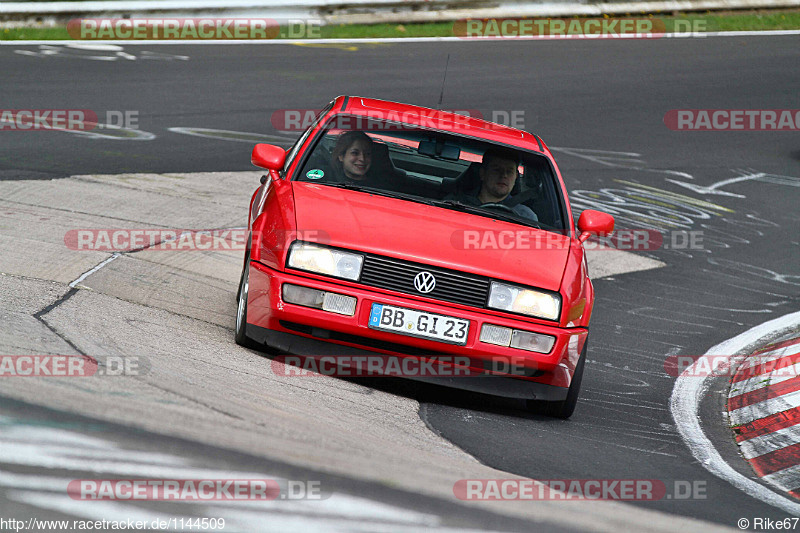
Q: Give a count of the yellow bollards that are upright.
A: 0